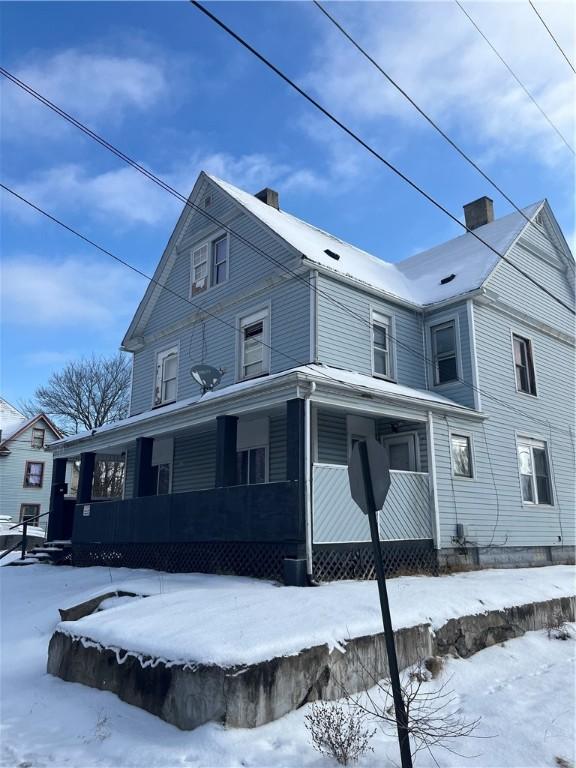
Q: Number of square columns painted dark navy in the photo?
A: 5